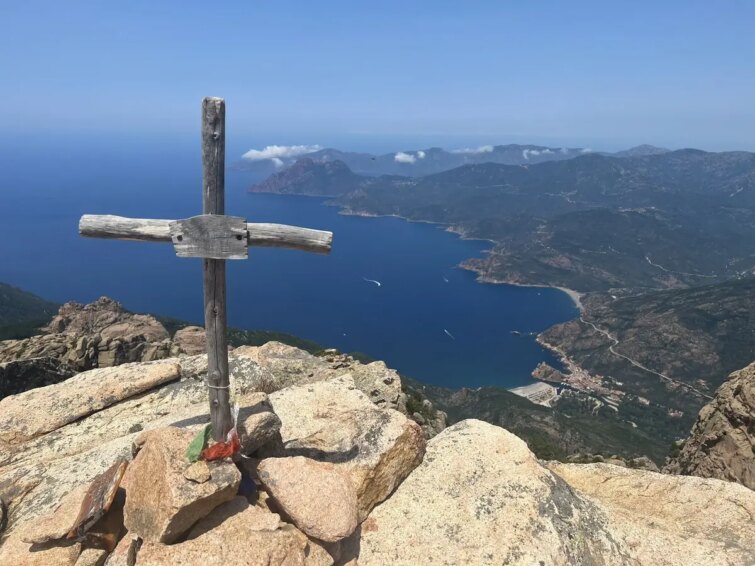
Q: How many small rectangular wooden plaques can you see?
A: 1